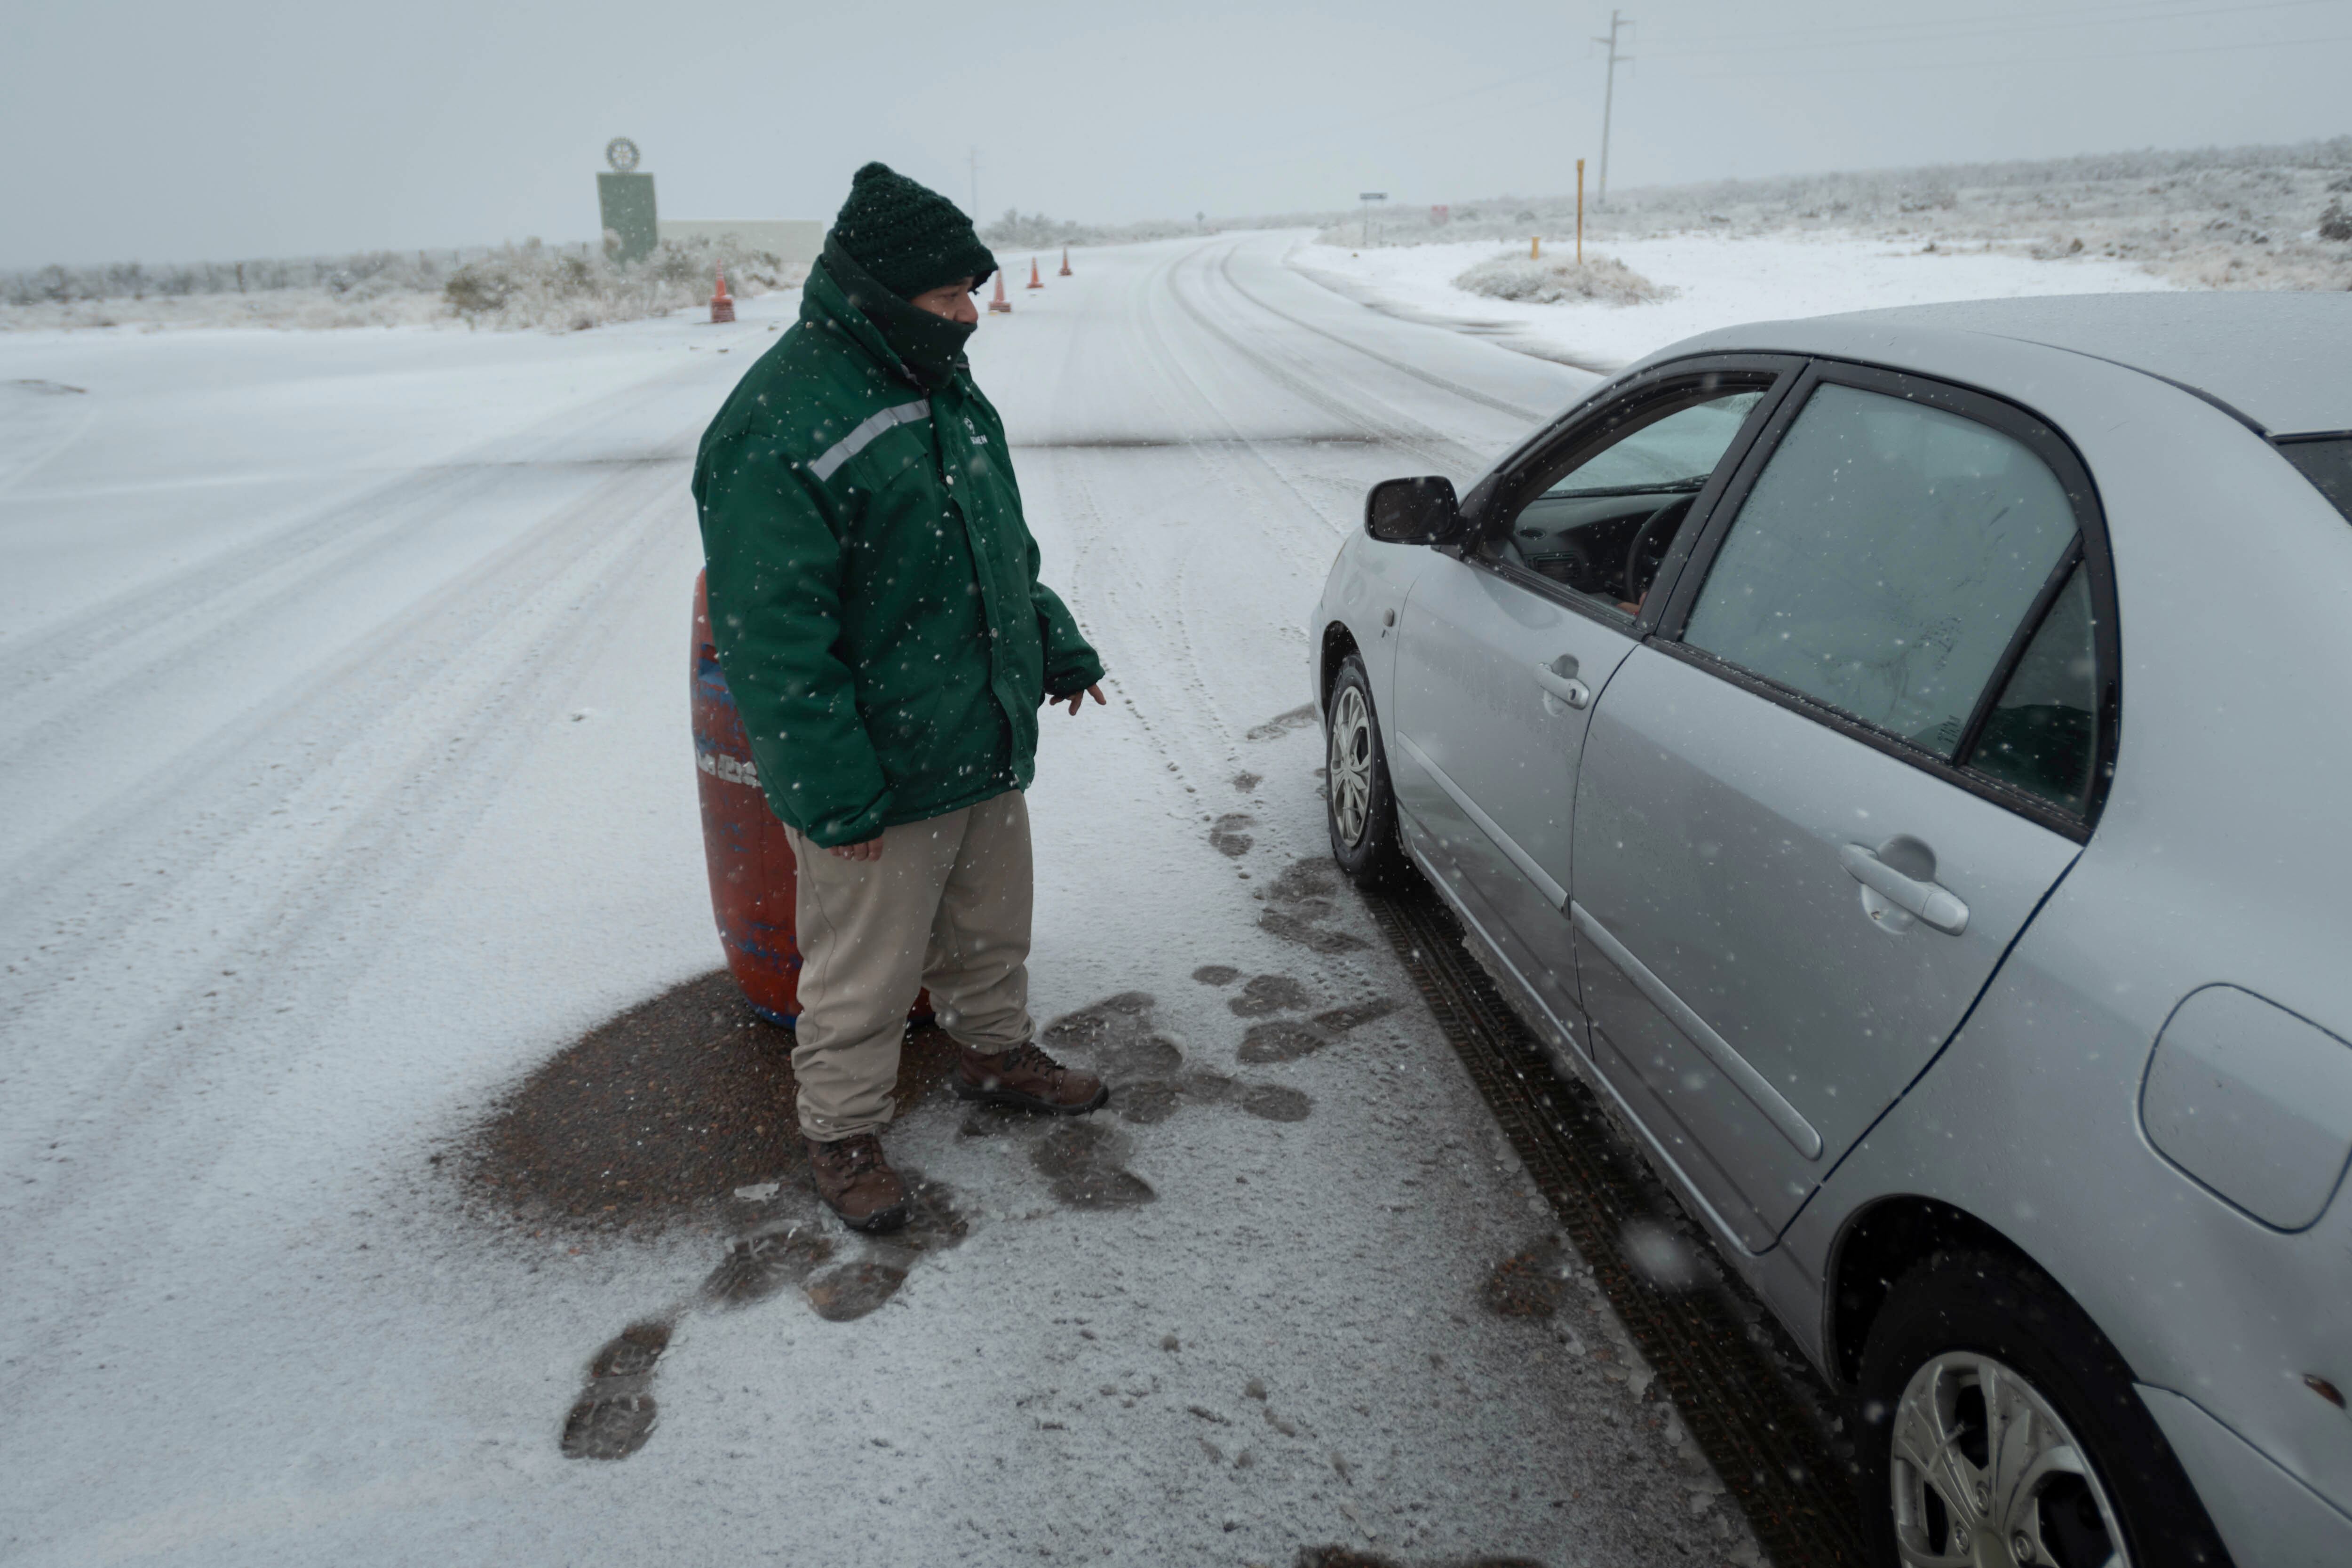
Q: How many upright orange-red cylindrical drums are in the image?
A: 1